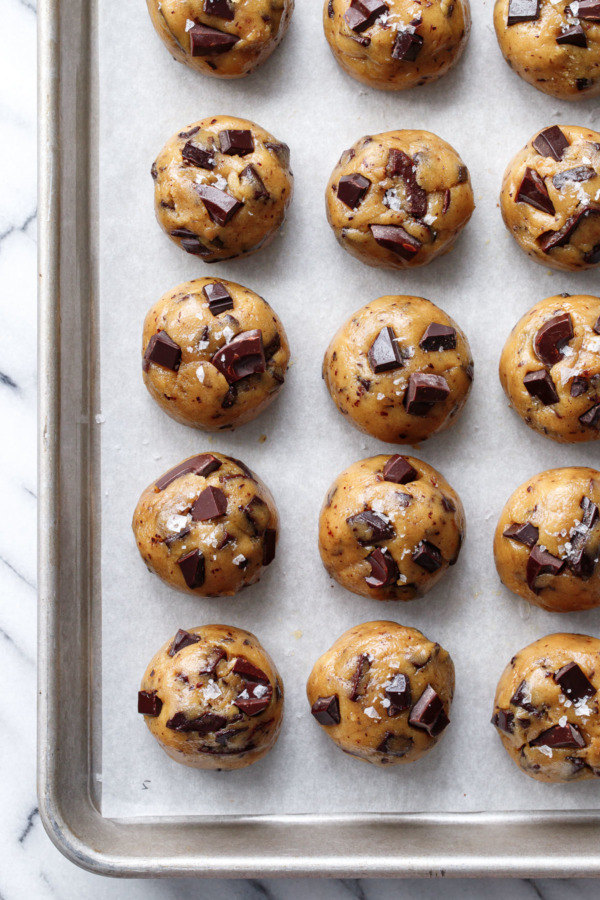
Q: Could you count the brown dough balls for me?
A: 15